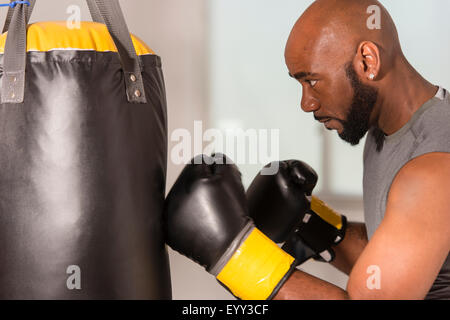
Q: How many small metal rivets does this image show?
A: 4